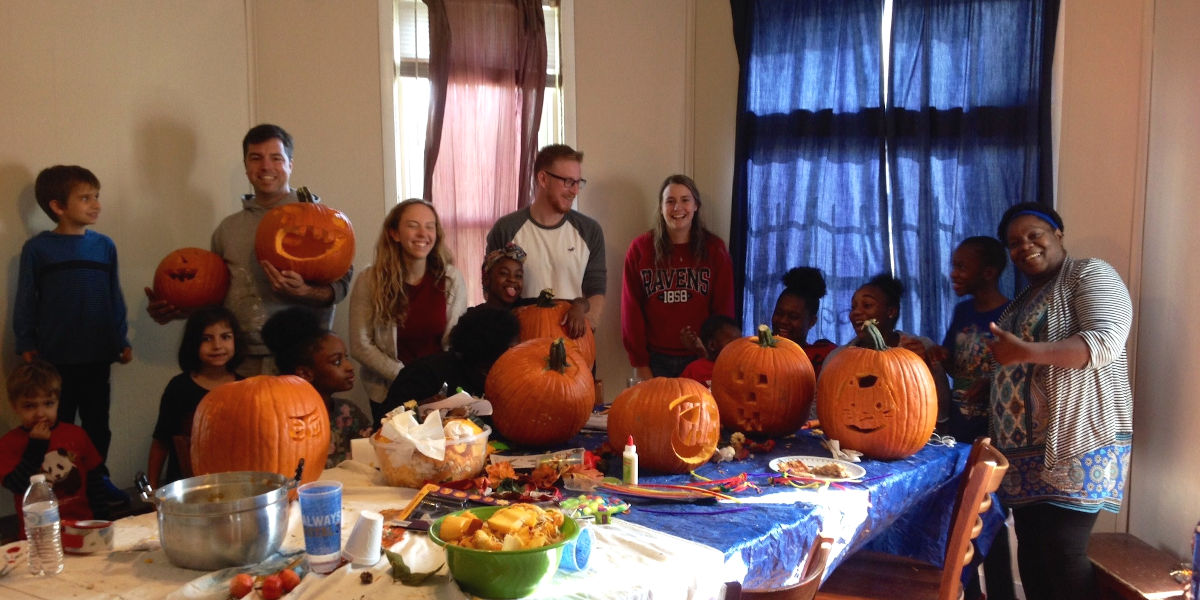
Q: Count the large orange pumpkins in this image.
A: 8